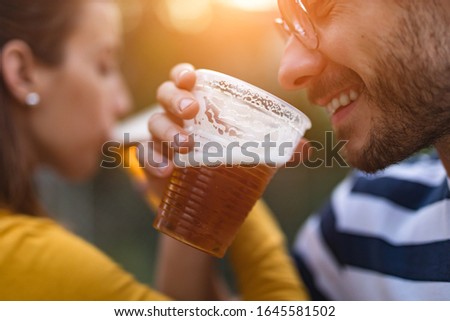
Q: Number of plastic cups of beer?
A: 2